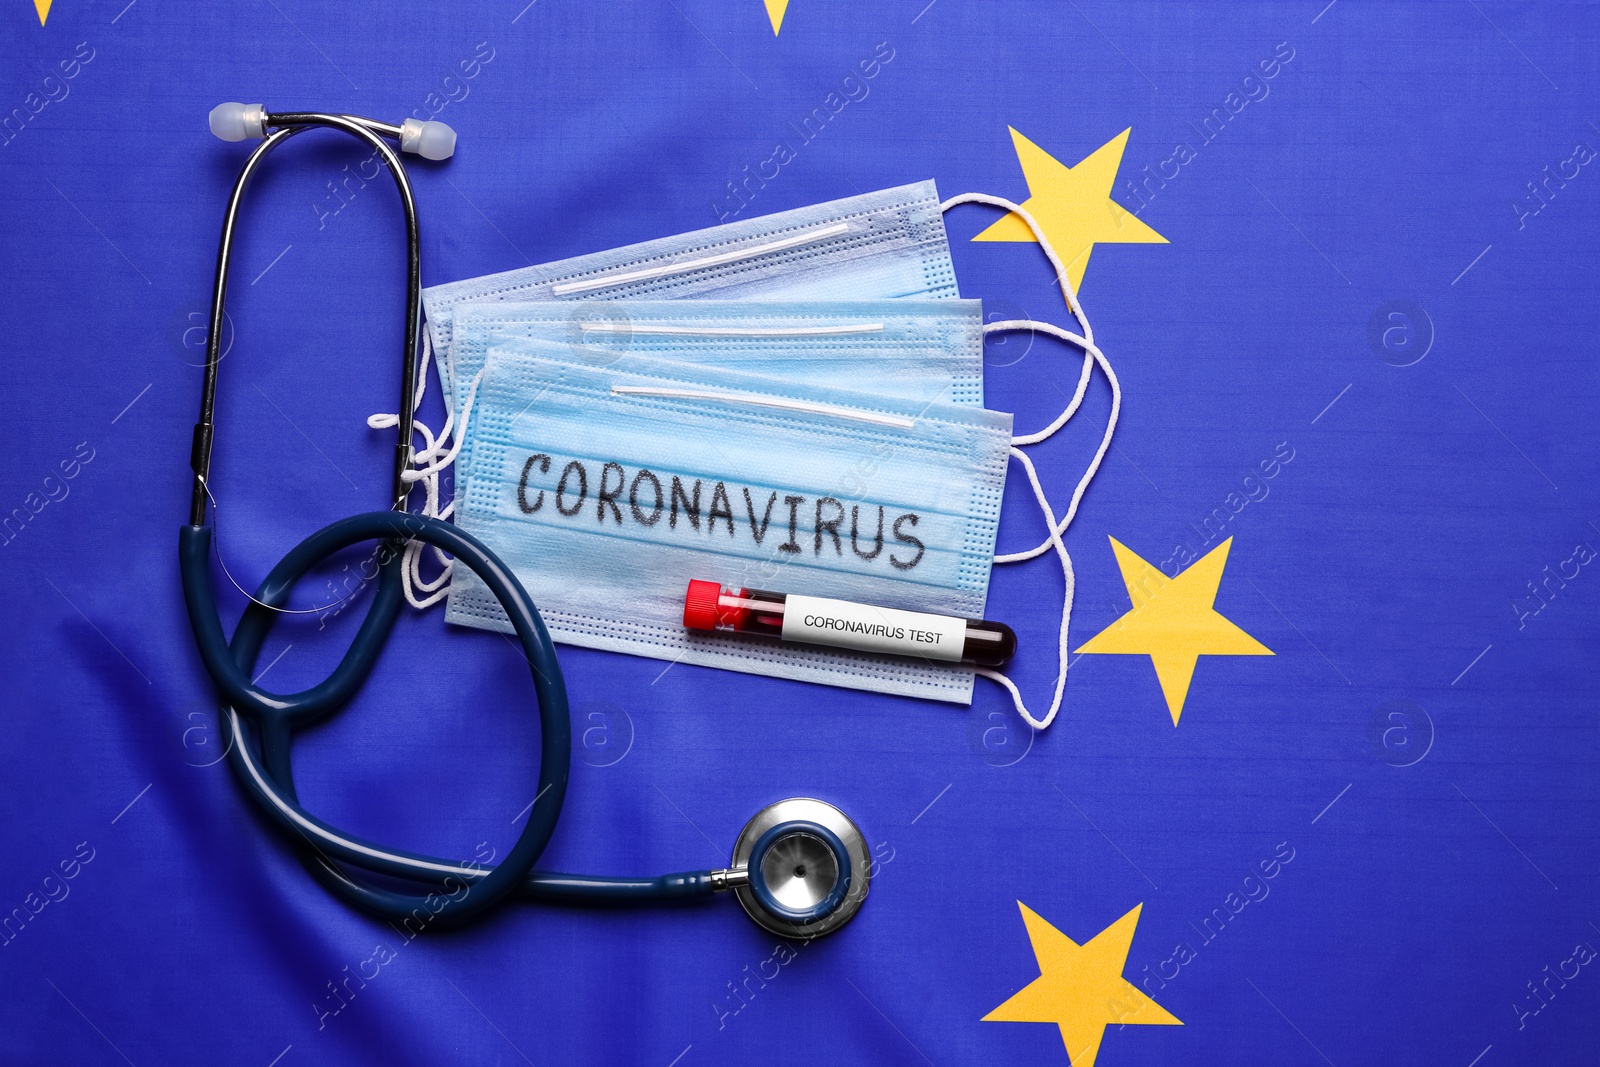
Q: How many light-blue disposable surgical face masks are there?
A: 3